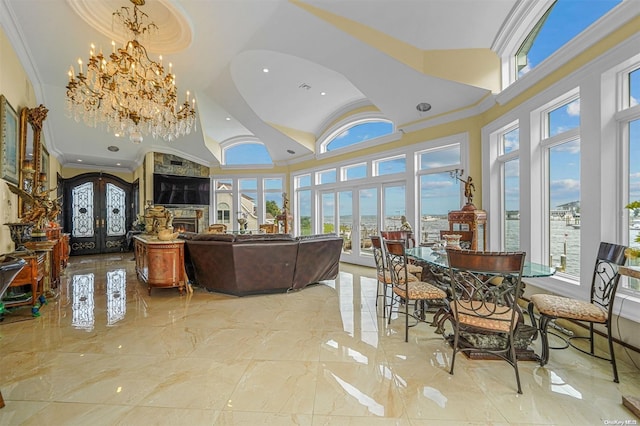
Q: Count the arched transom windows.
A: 3